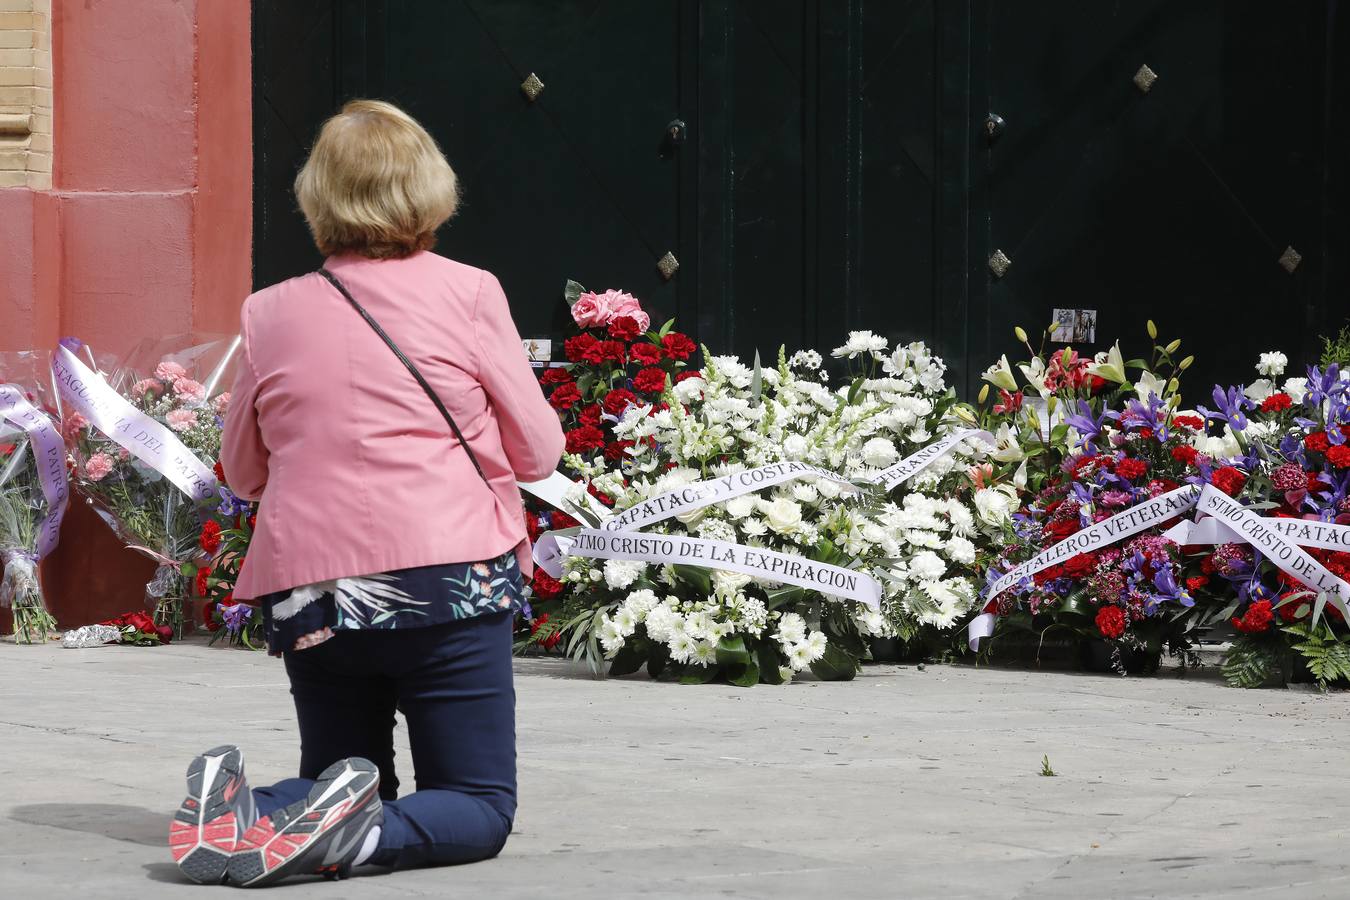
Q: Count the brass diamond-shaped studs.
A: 5